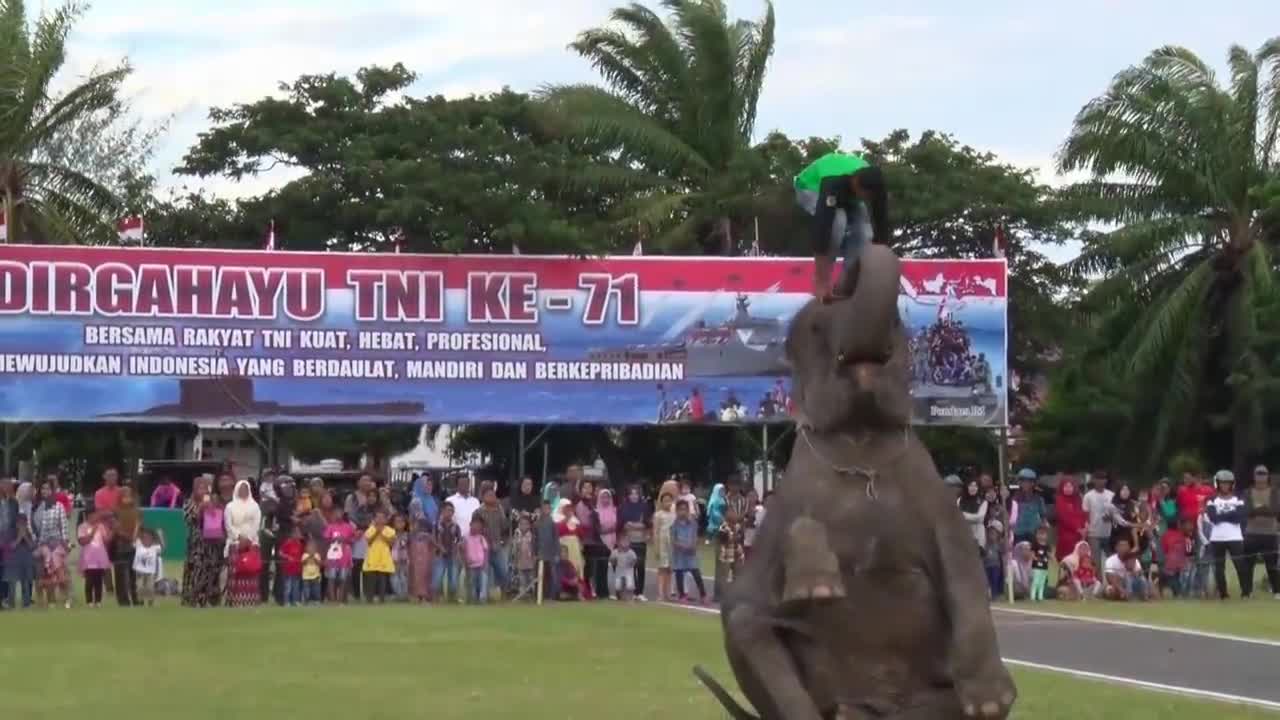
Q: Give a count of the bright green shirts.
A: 1